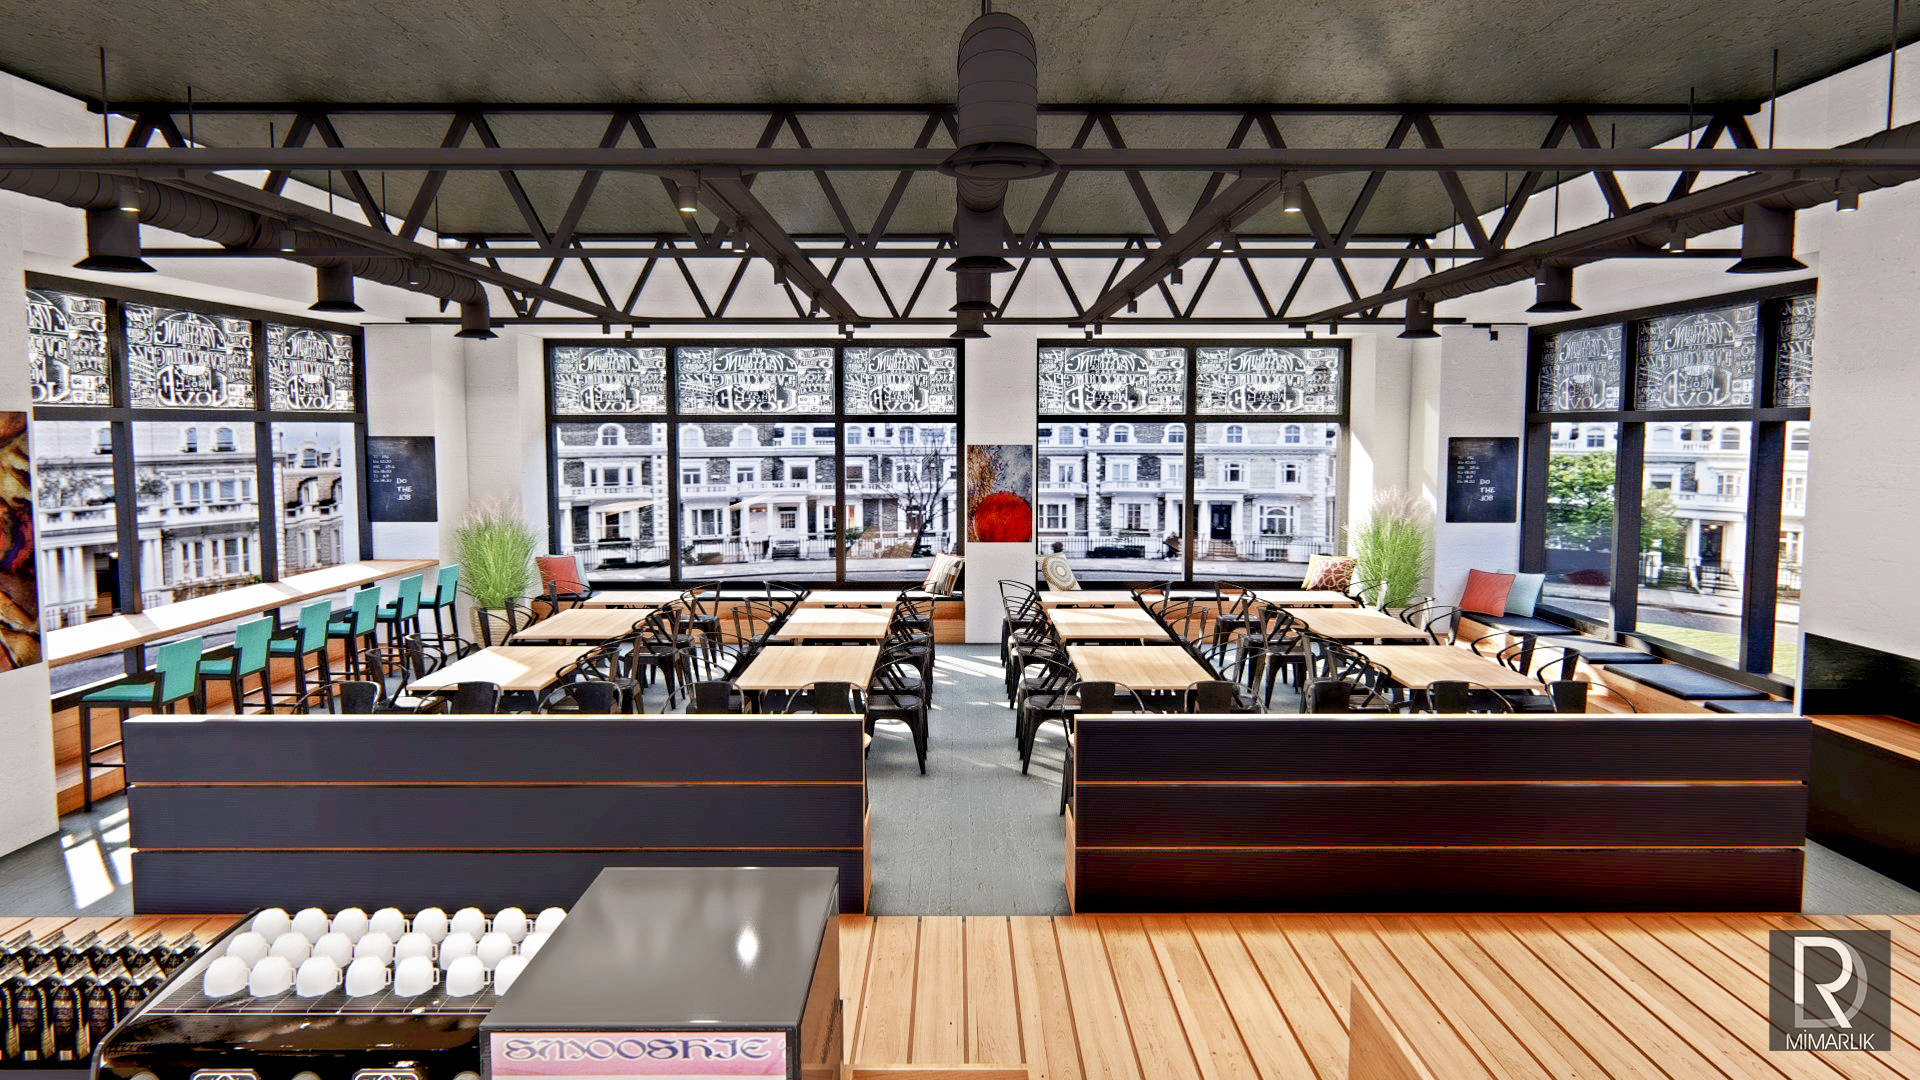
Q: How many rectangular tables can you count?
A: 12